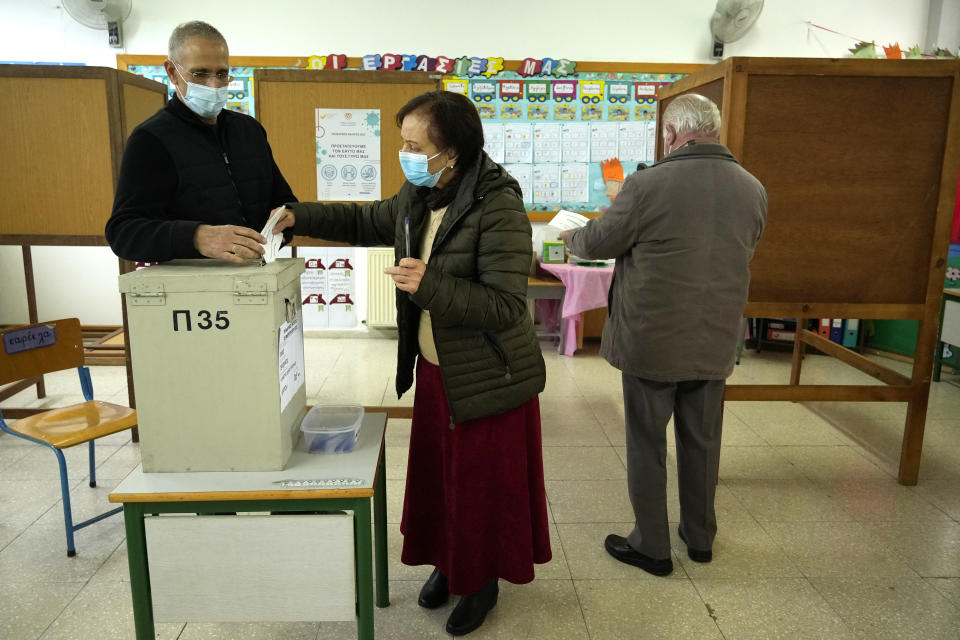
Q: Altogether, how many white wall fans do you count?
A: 2